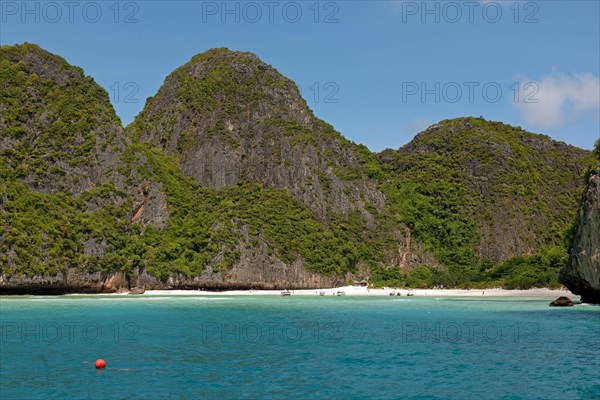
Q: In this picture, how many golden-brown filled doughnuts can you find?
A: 0